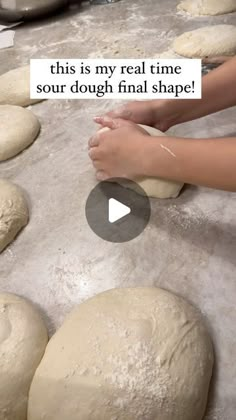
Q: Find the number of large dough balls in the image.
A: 2